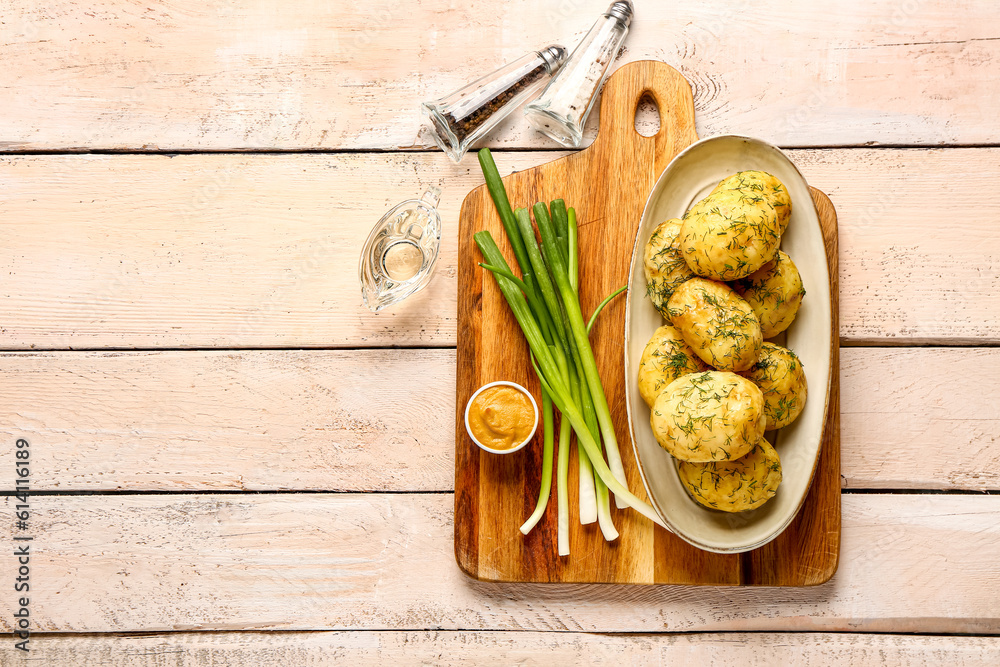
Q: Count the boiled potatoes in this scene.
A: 9